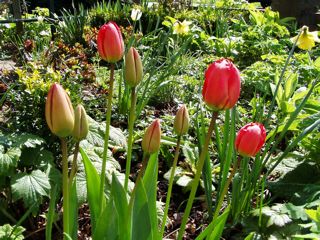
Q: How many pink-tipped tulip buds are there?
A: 5